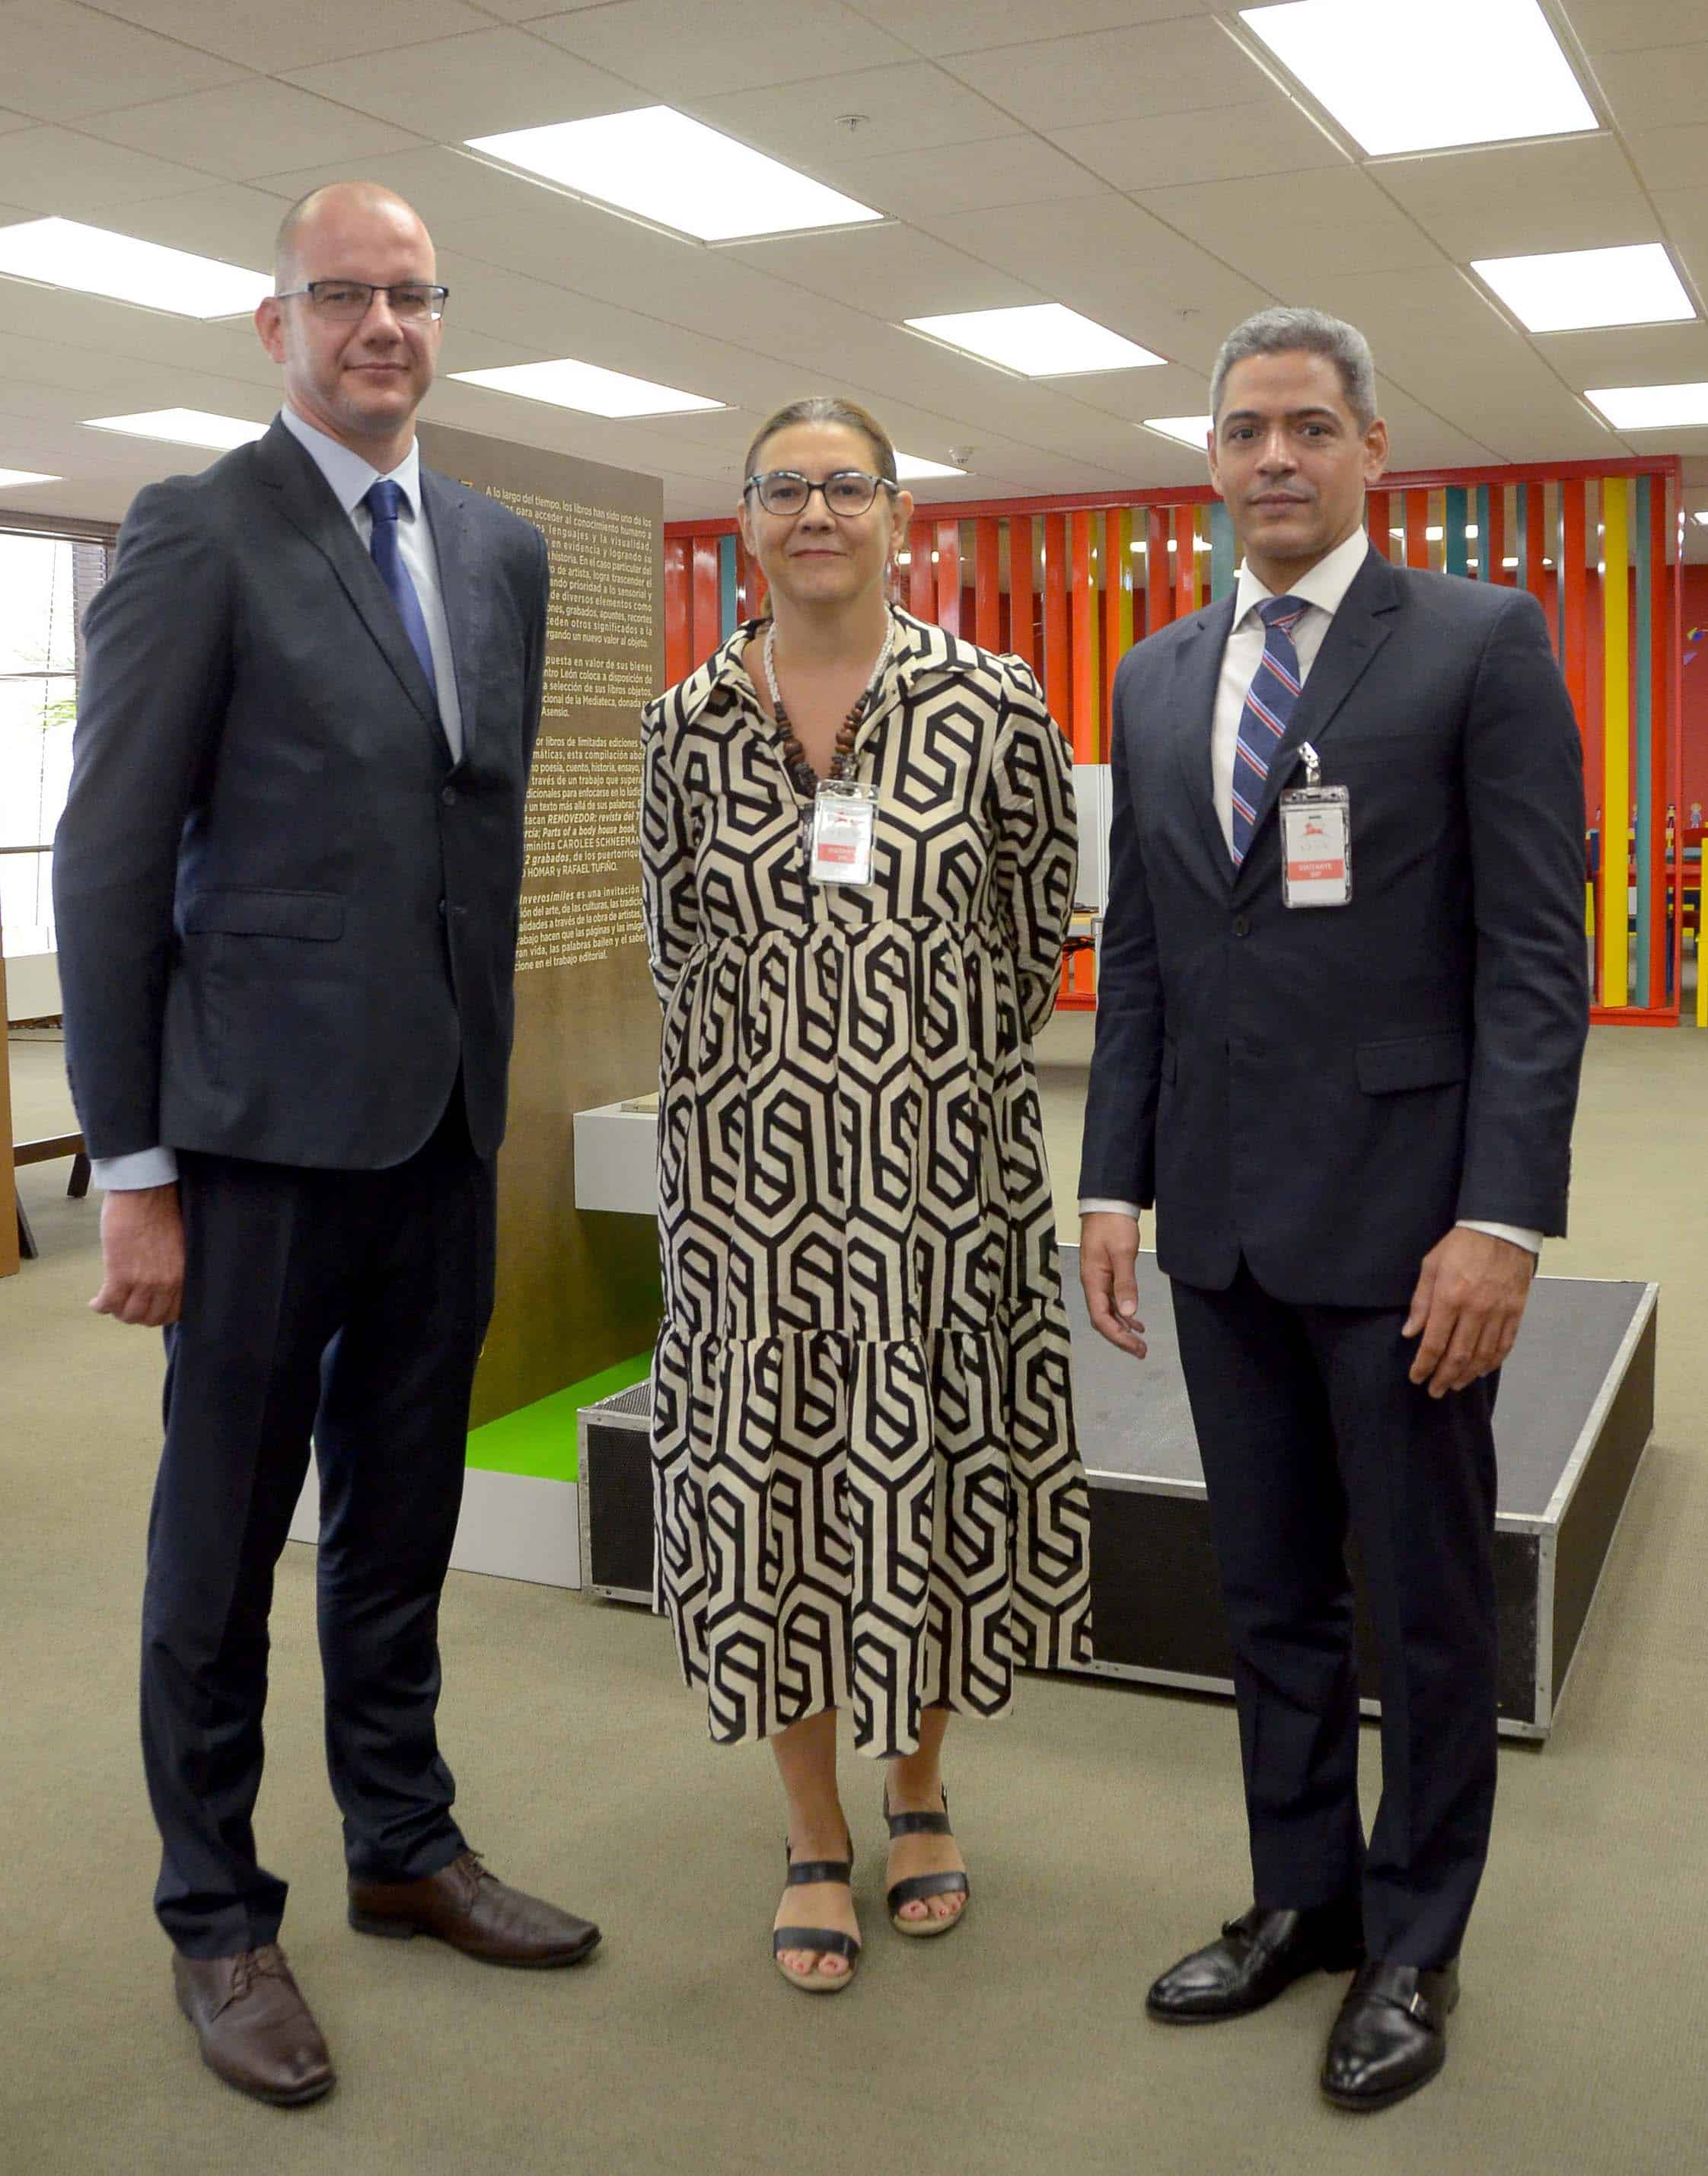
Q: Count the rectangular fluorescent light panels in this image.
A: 11